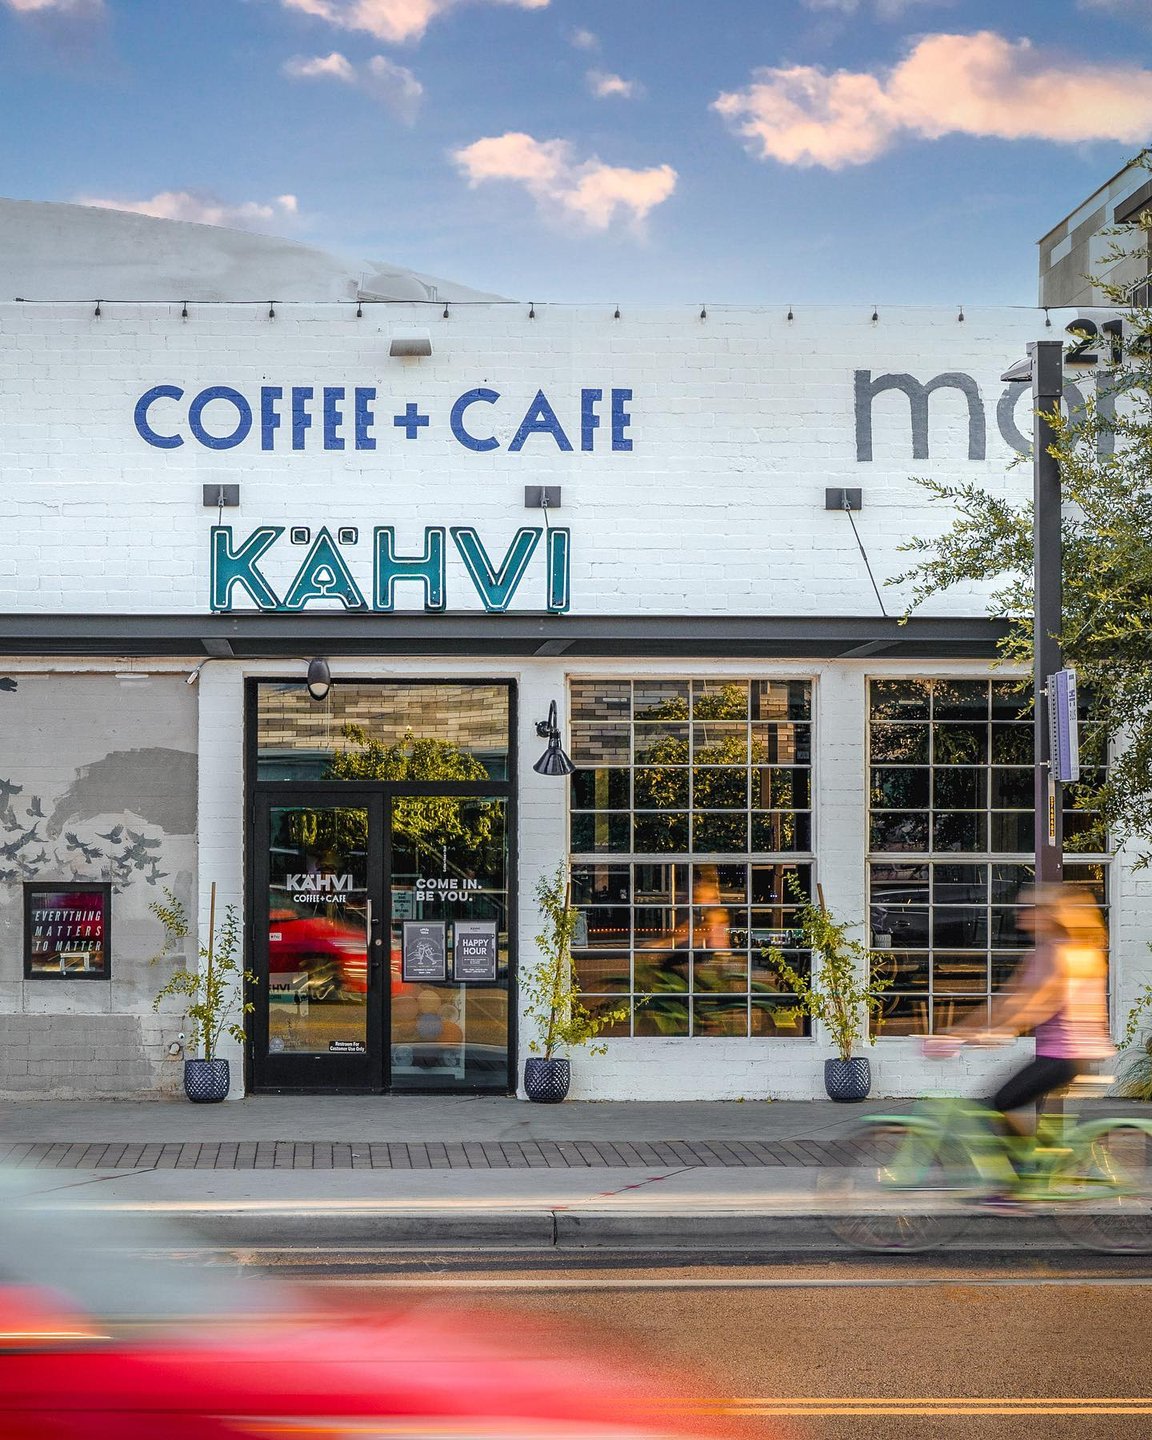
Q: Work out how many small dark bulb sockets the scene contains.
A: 12